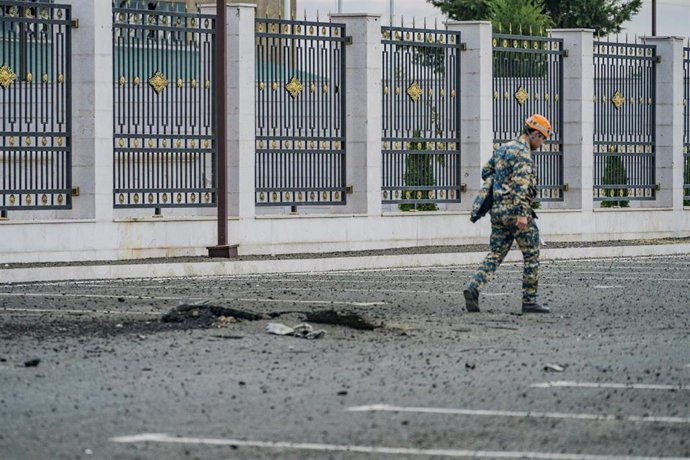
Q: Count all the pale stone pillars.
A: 6